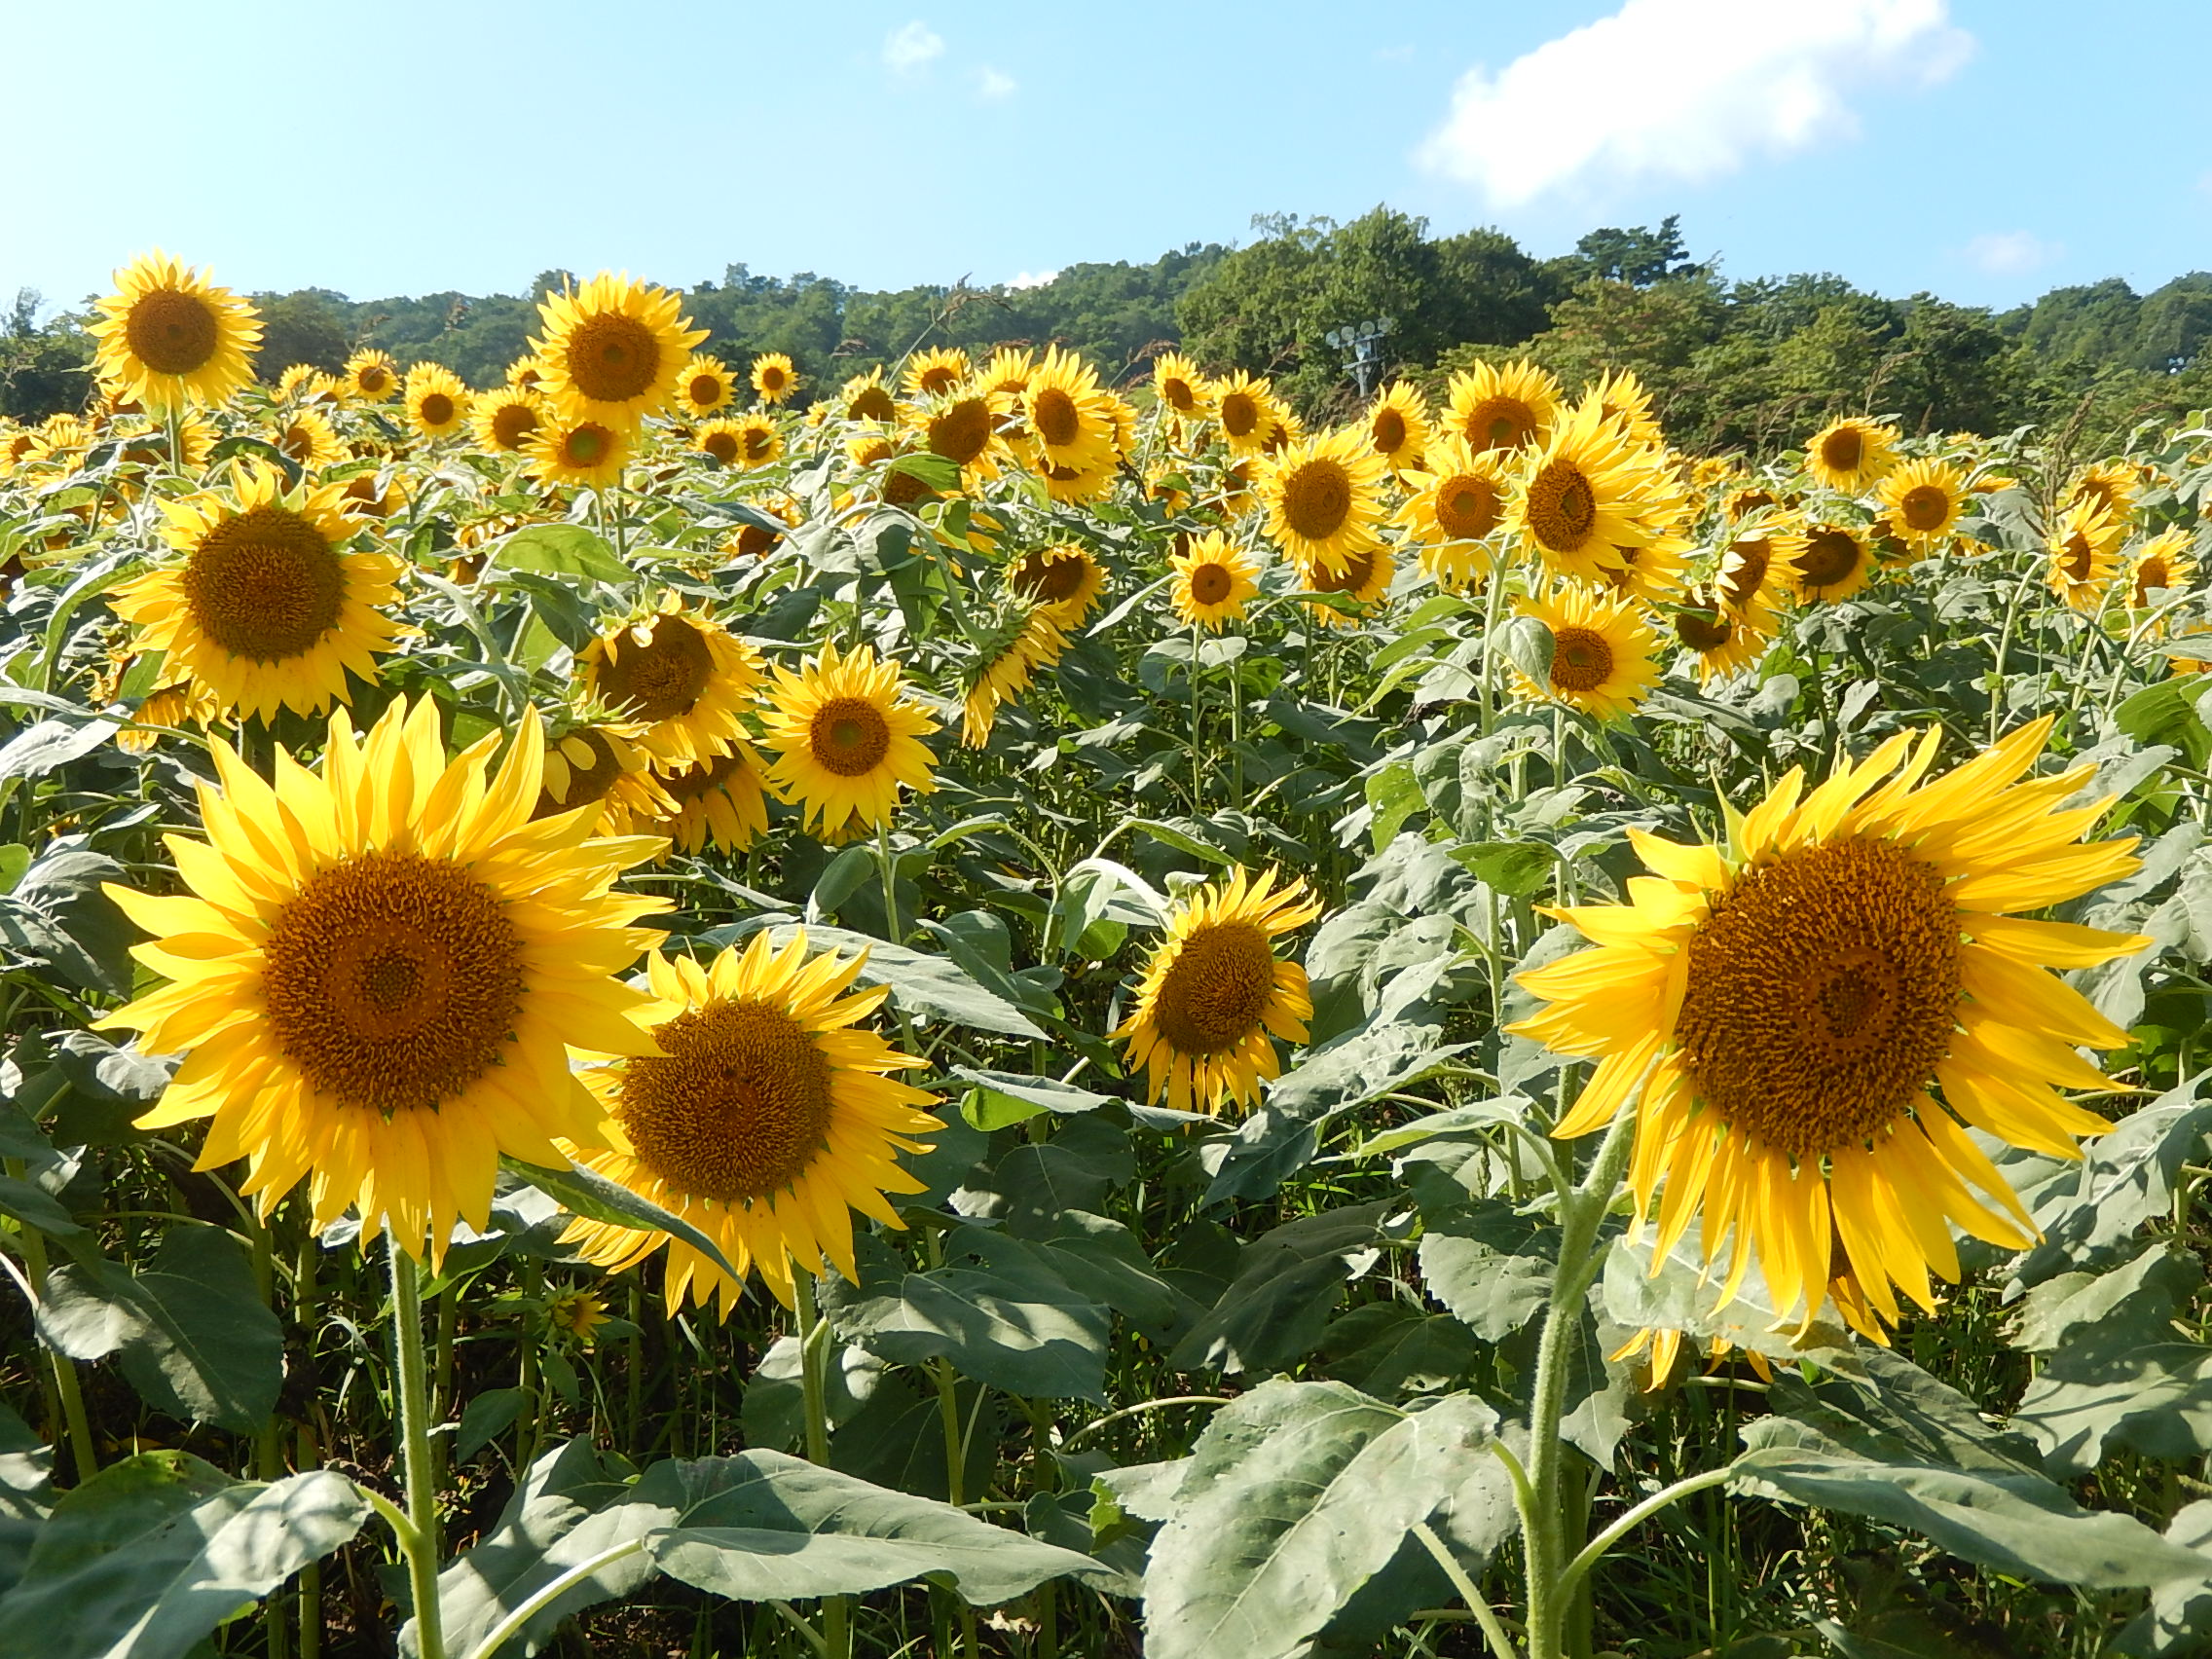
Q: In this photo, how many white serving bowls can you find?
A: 0